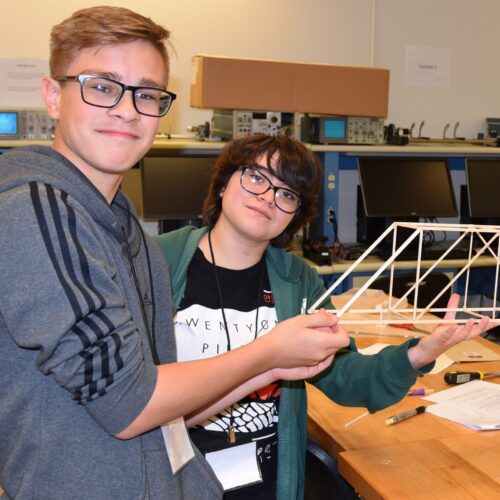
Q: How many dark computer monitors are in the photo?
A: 3